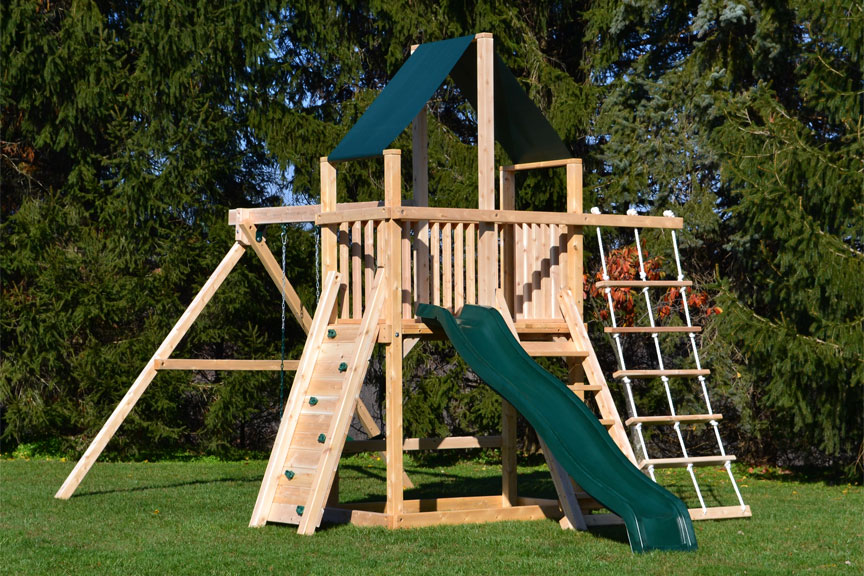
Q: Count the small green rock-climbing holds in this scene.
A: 6